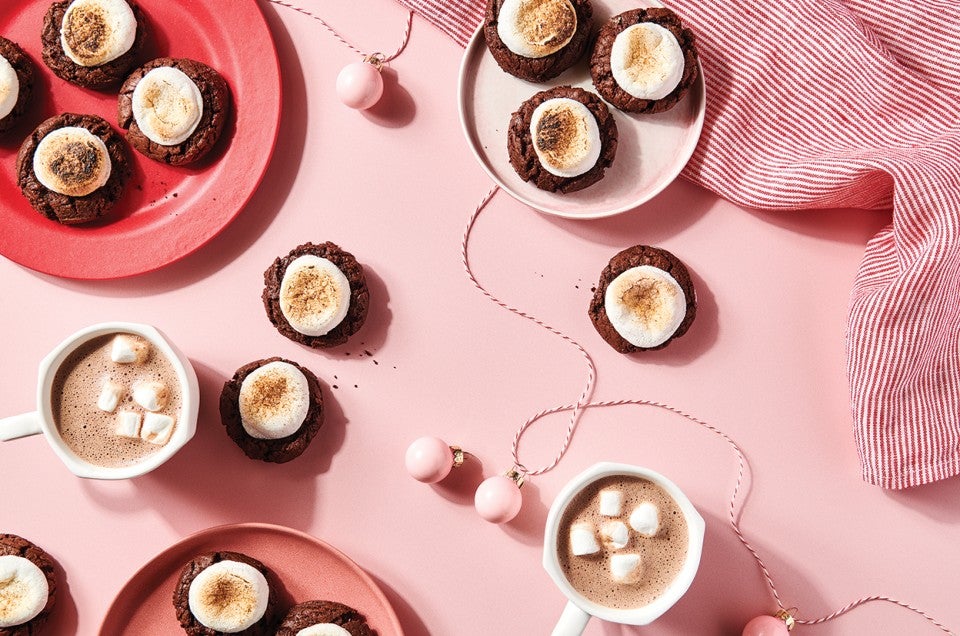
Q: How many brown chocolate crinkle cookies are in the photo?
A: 13